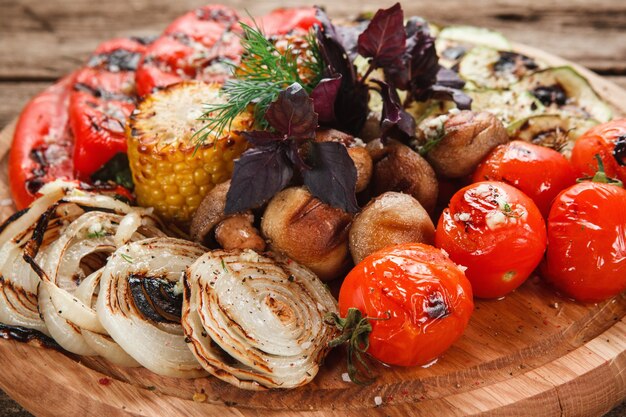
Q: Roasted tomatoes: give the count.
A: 5